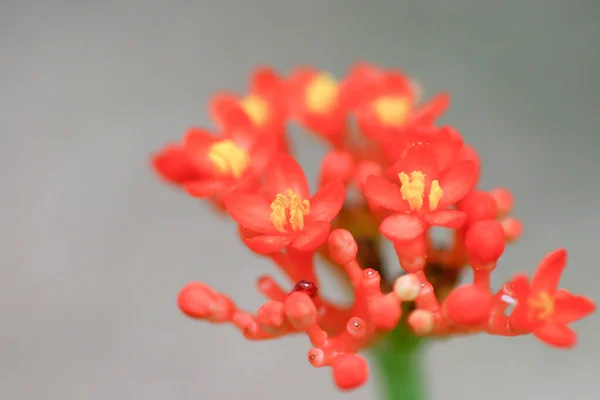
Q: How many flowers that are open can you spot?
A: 7